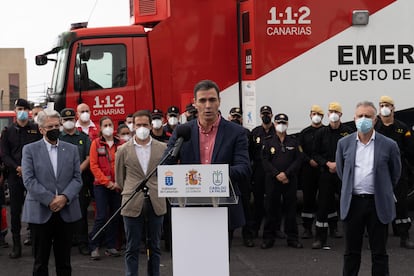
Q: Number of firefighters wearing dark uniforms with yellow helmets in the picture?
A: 3